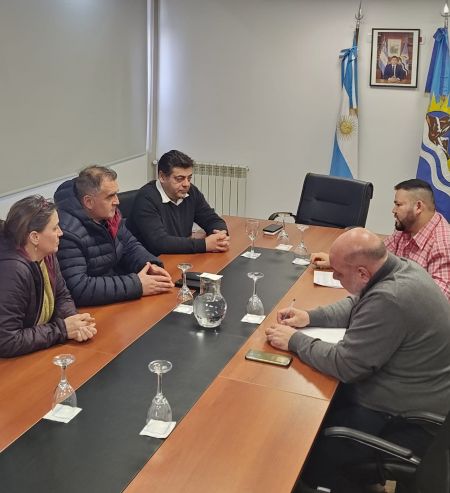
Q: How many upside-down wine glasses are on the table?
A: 6